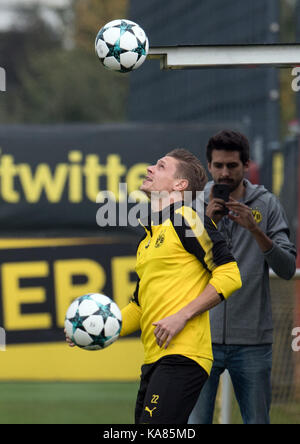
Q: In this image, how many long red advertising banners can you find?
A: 0